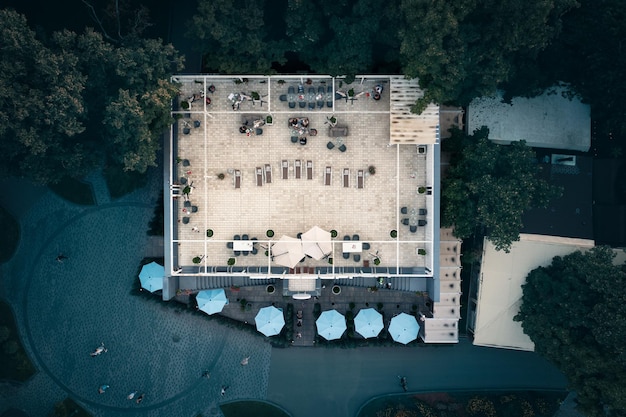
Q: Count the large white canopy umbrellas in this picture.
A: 2